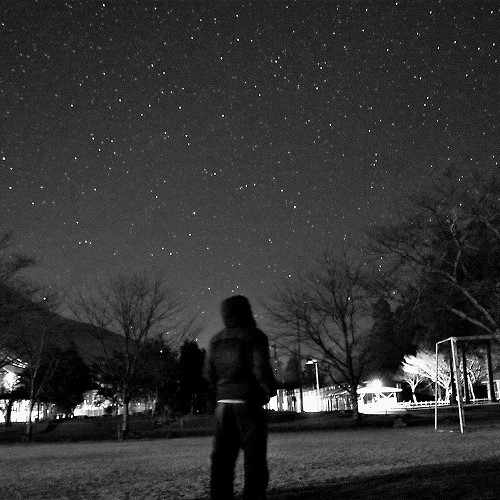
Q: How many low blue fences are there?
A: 0